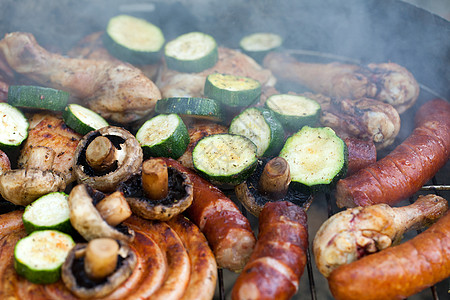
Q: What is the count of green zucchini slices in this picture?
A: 15